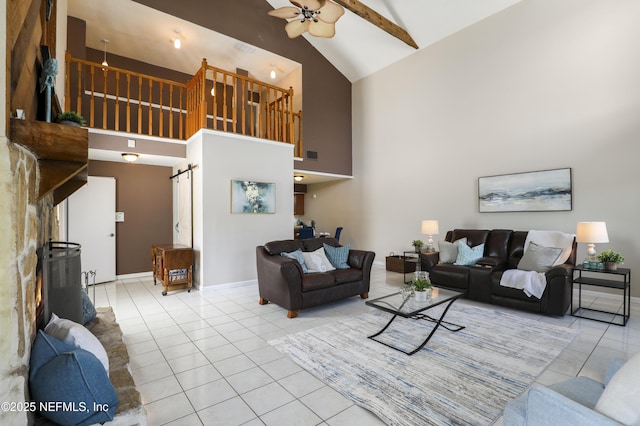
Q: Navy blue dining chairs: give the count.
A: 2